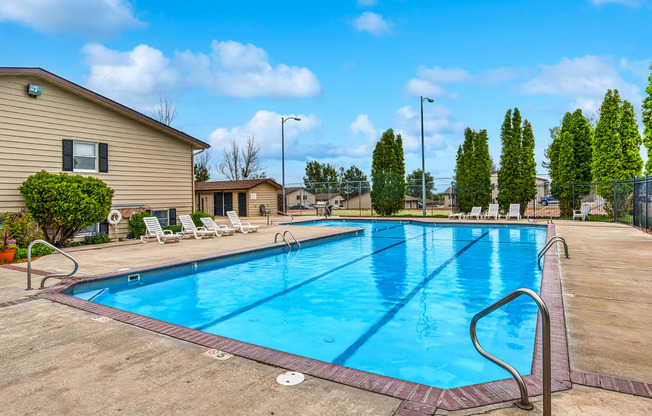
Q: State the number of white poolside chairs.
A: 9